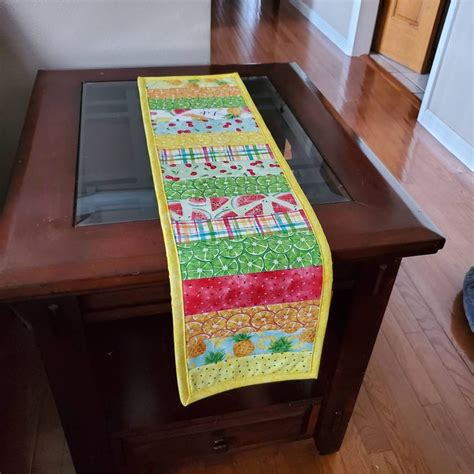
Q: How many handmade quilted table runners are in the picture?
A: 1